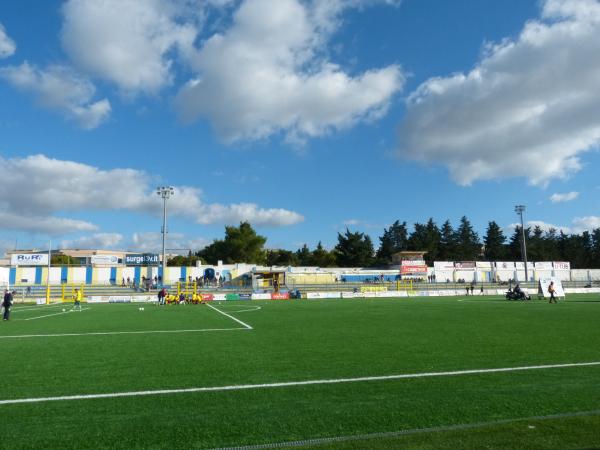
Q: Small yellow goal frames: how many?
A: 3